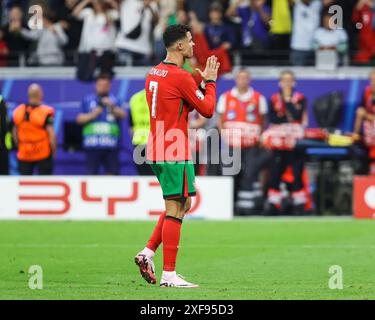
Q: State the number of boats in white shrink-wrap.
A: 0